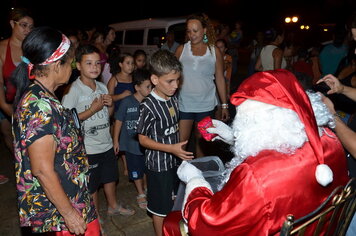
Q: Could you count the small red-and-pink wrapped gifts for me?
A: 1